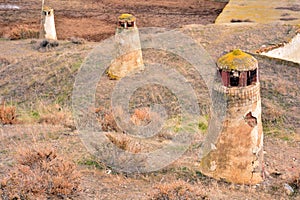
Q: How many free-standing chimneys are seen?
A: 3